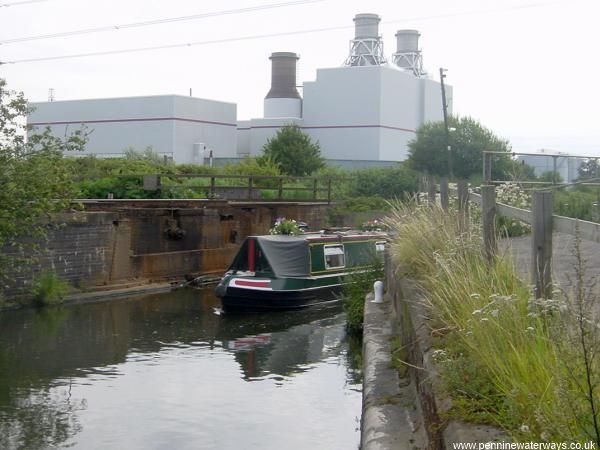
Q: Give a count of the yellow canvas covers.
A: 0